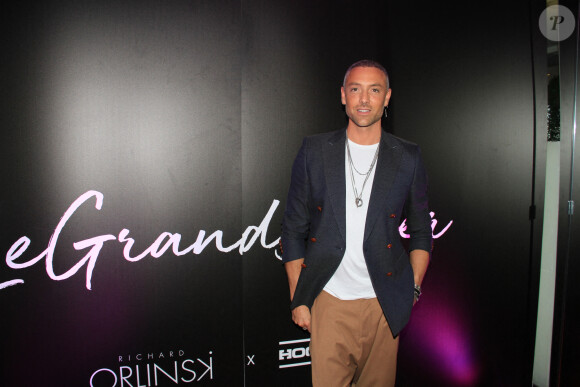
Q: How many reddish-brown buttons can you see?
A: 6